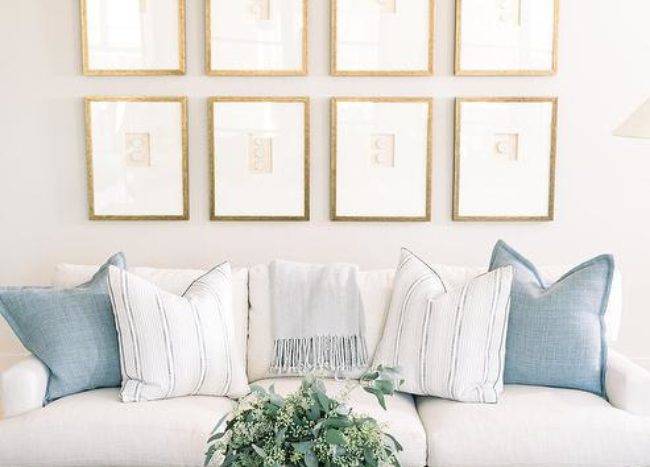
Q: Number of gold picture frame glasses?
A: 8